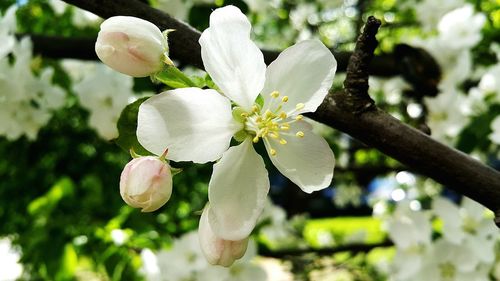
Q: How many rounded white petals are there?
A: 5